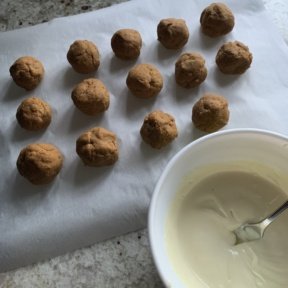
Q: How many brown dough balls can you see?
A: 14